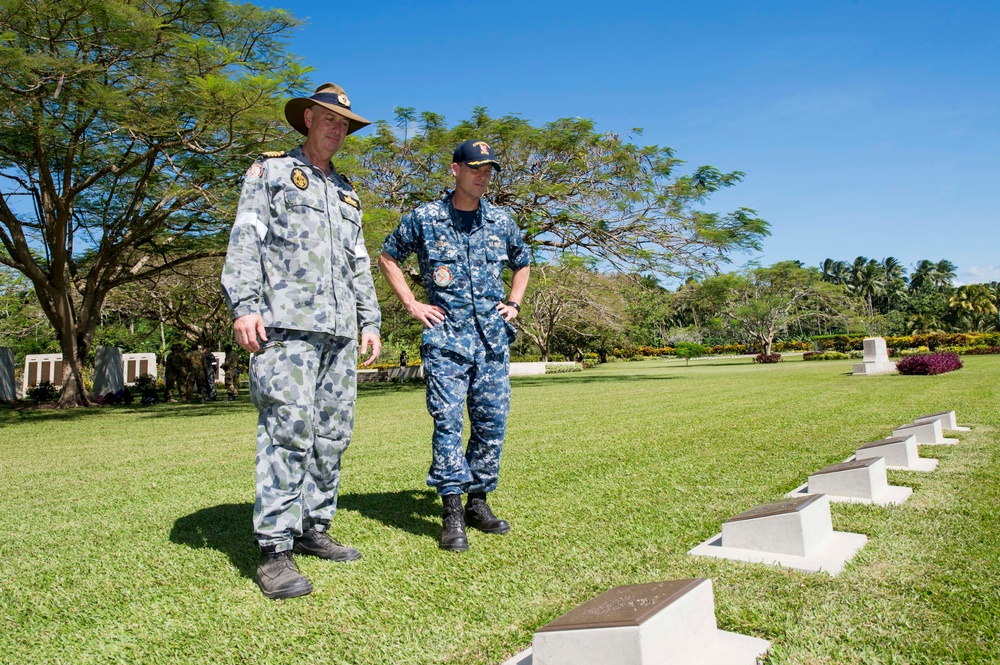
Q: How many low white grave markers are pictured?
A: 6